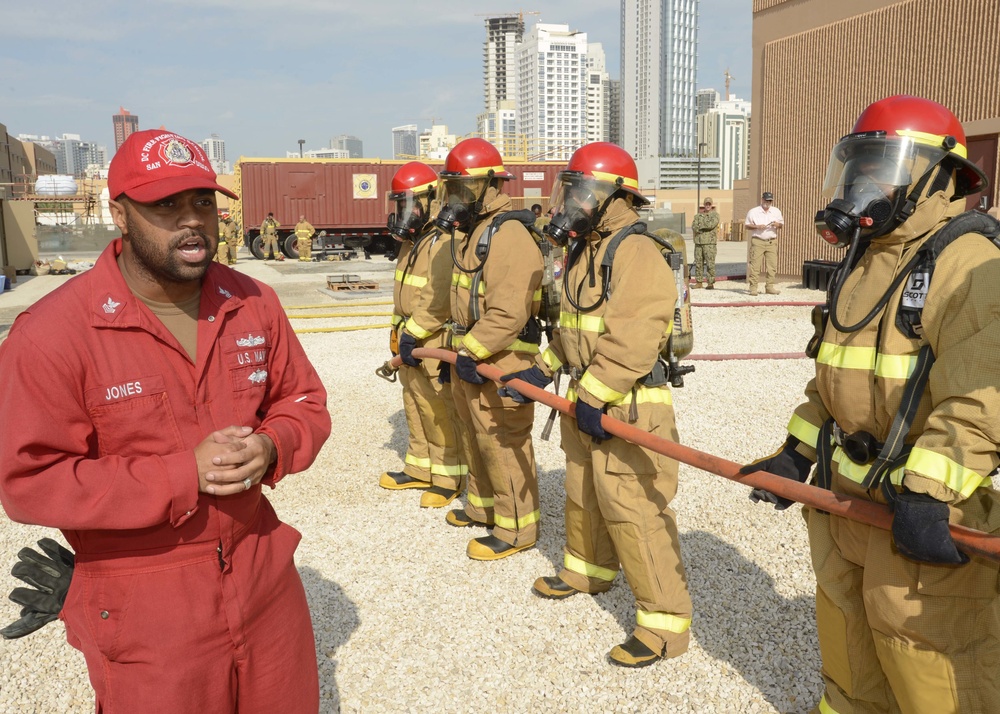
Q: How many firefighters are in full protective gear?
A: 4